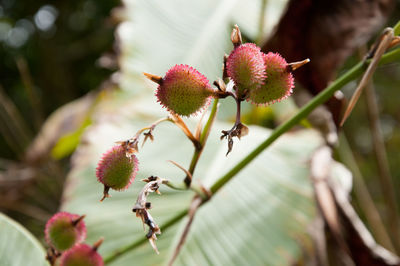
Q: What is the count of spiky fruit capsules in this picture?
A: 6